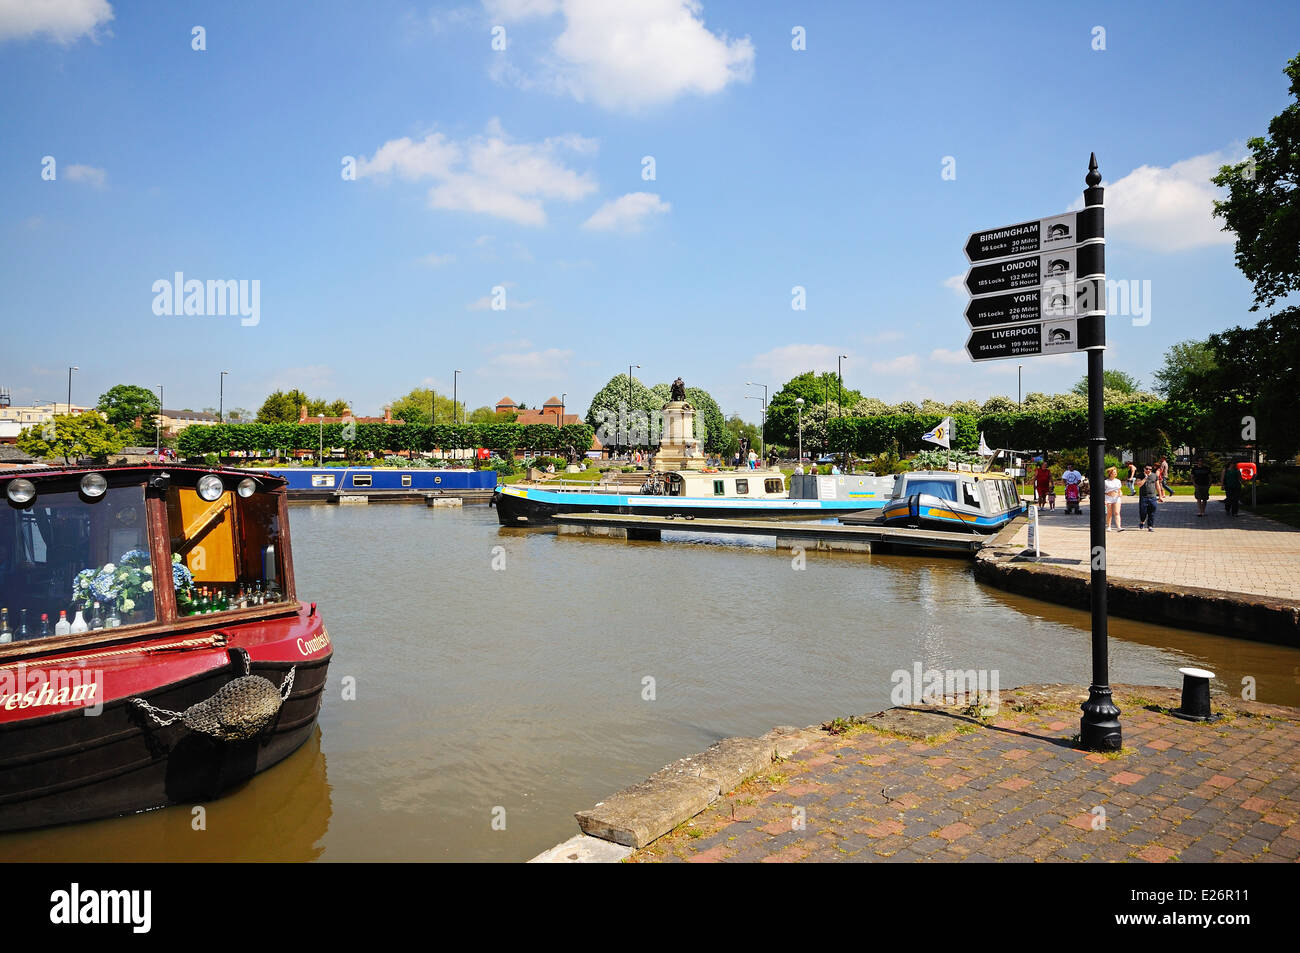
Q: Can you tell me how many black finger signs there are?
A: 4